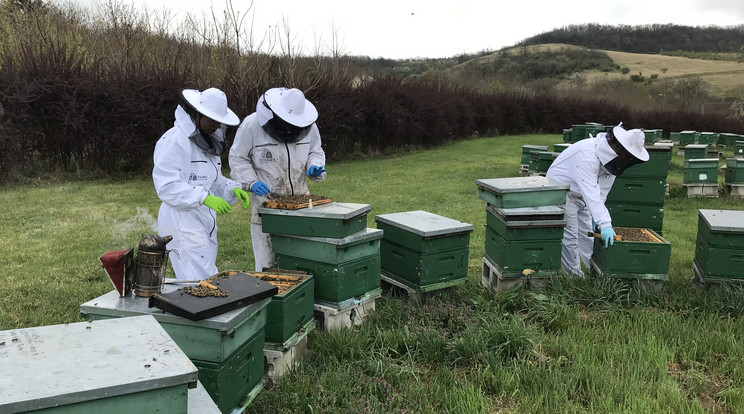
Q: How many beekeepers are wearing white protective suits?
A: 3